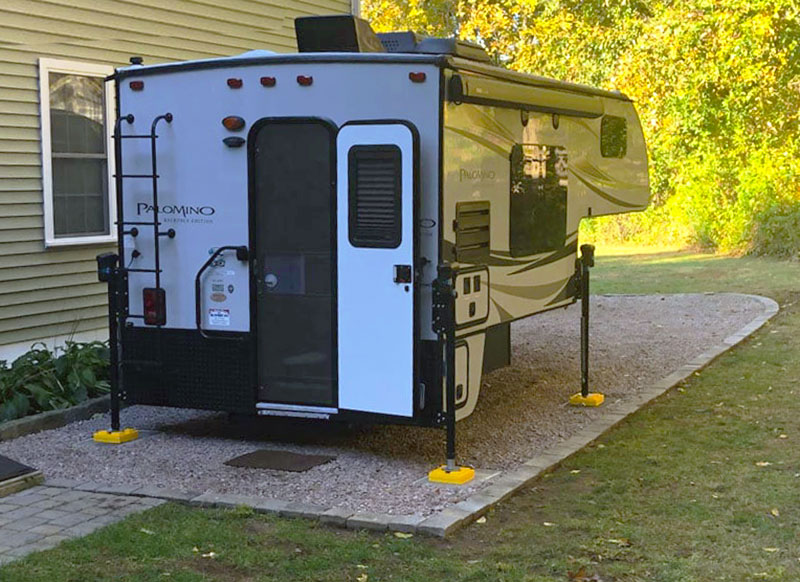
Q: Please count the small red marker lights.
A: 5